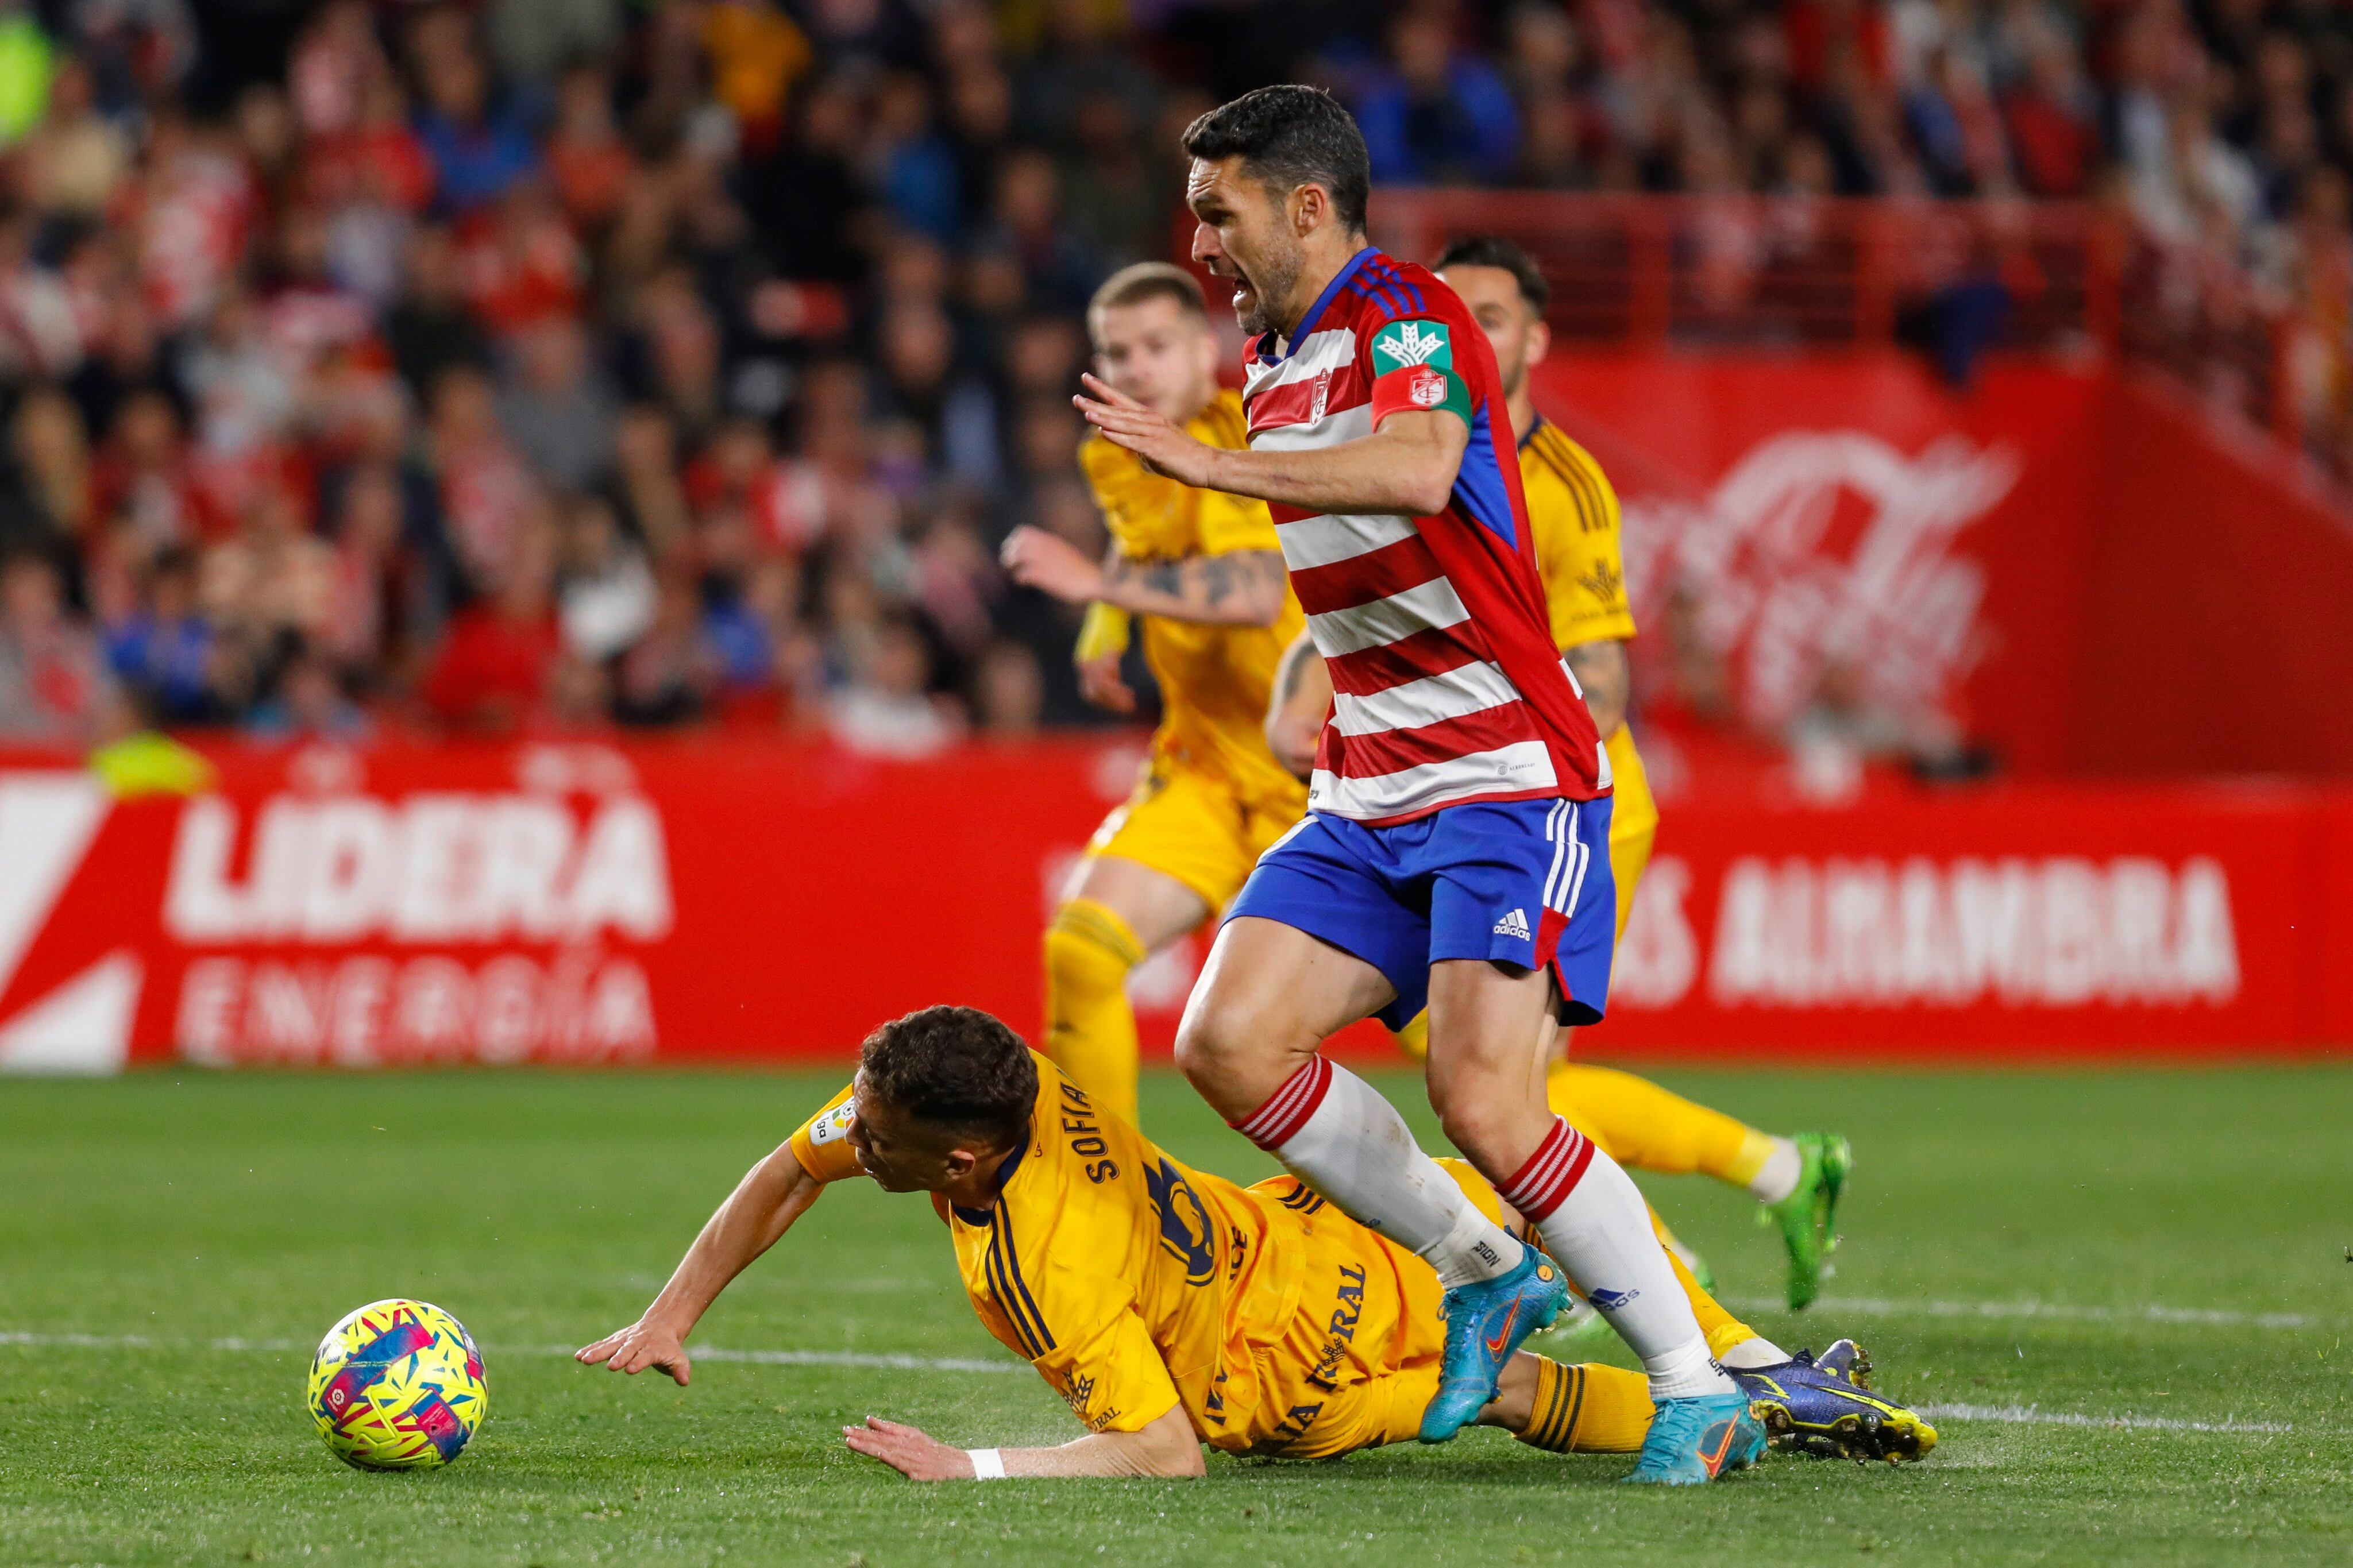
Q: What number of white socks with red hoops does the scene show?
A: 2